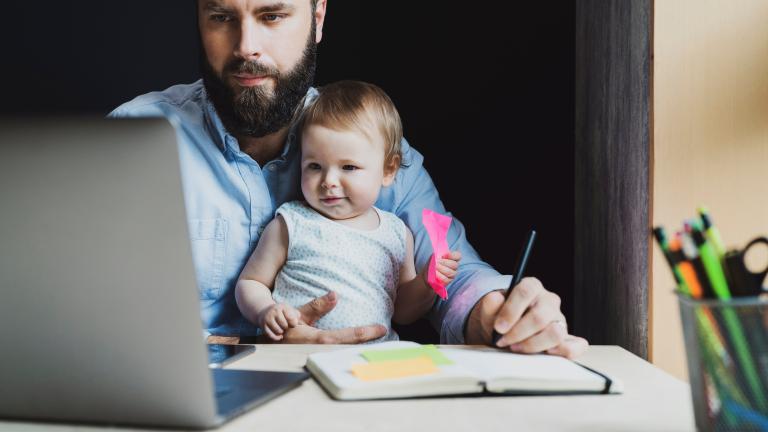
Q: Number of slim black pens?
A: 1